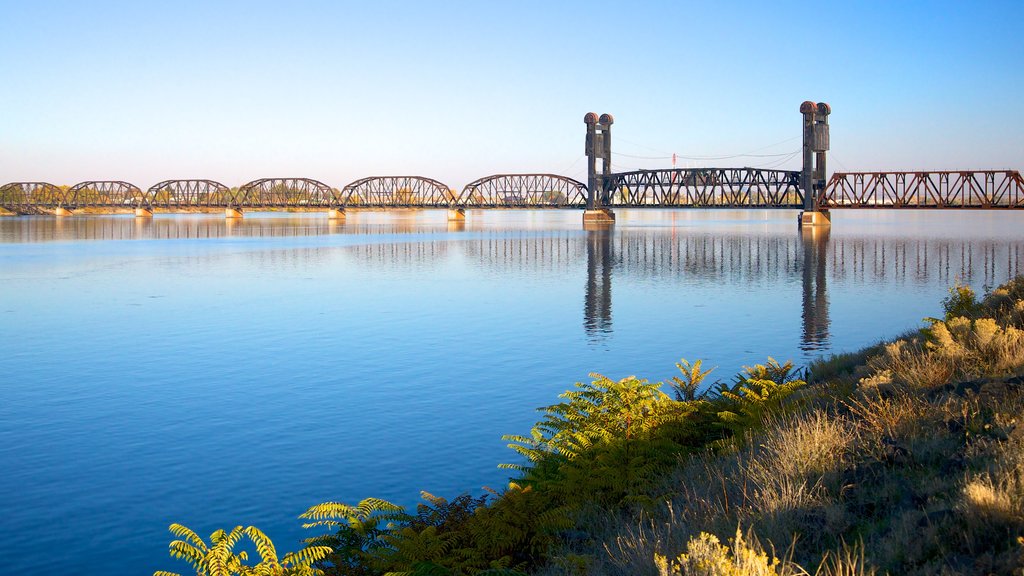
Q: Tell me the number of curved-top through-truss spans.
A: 6